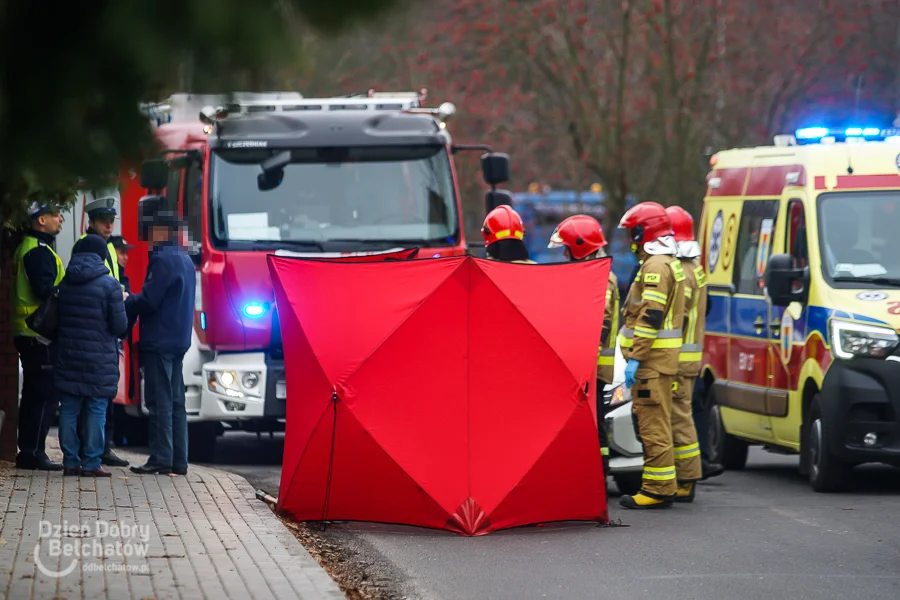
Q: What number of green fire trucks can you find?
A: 0